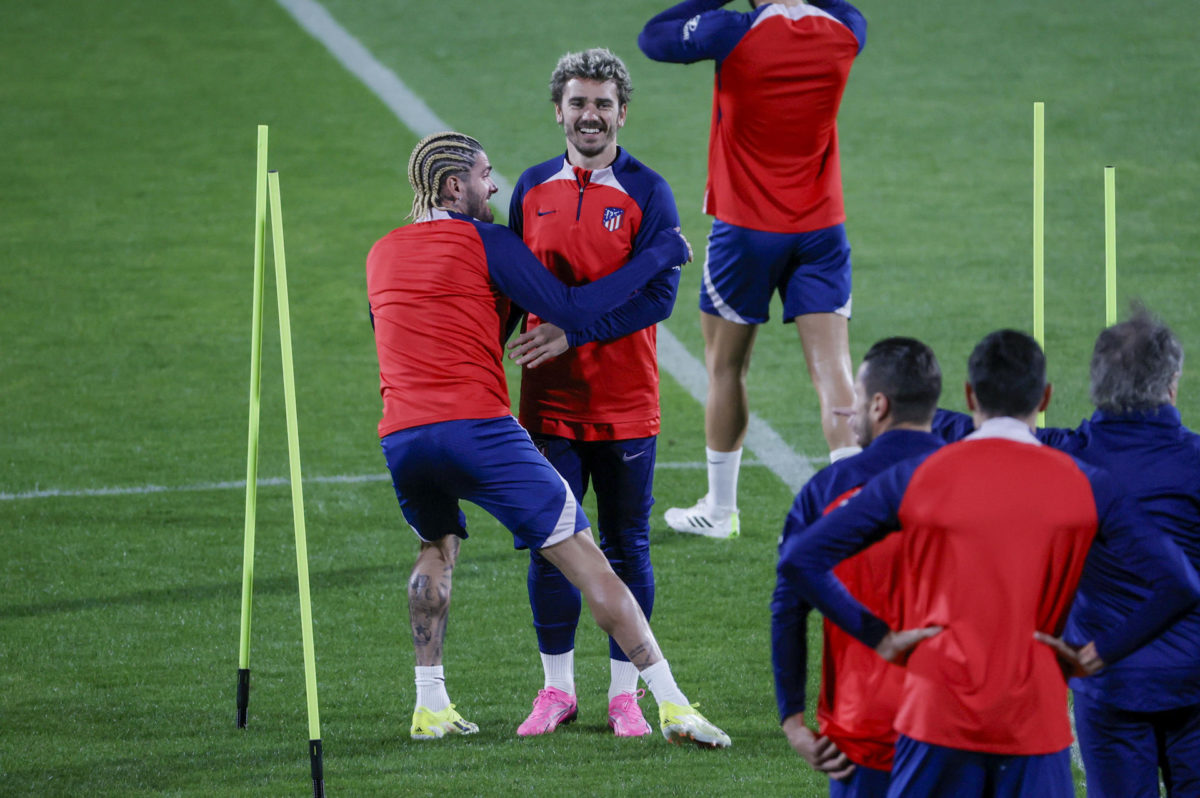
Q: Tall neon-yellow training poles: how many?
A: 4